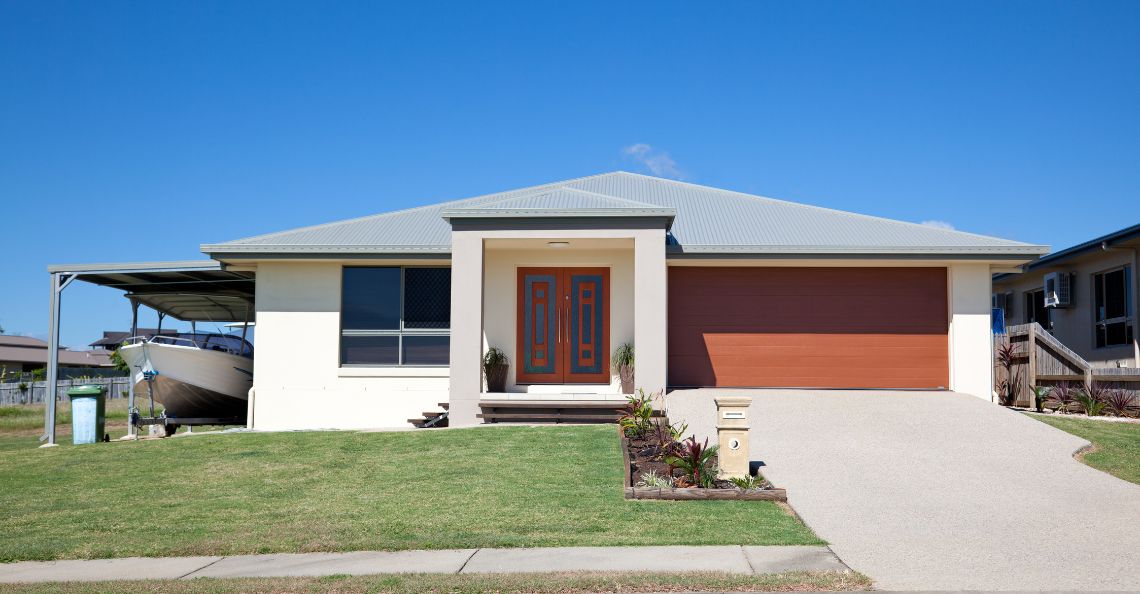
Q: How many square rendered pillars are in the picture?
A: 2